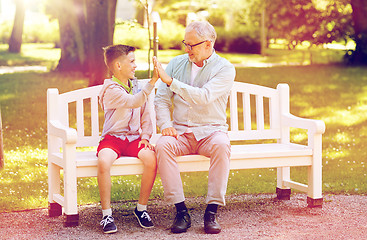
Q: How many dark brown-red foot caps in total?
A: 4